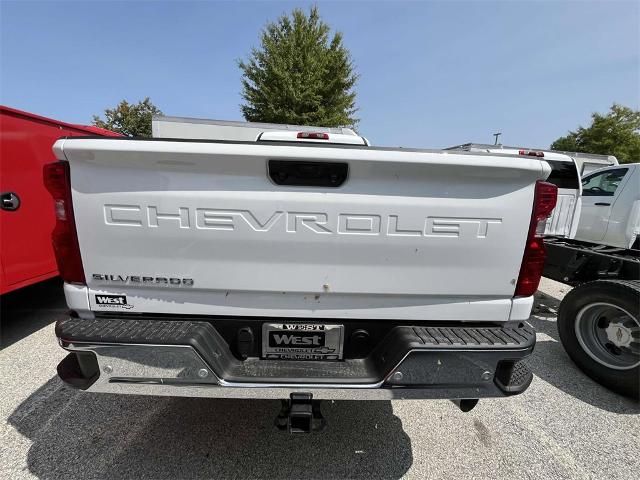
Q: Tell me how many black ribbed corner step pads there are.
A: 2